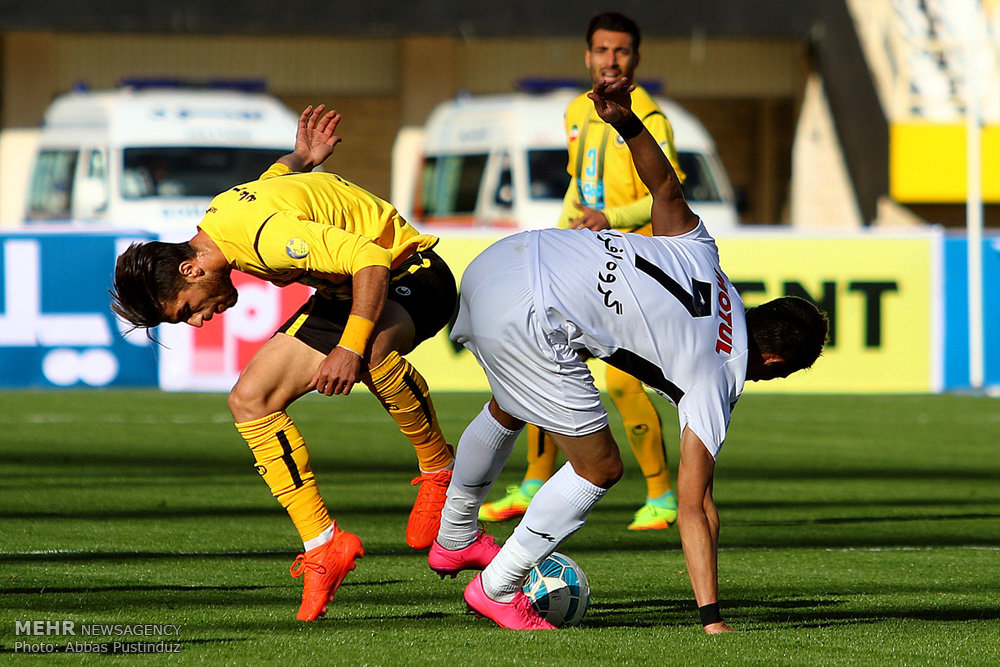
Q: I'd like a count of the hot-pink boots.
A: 2